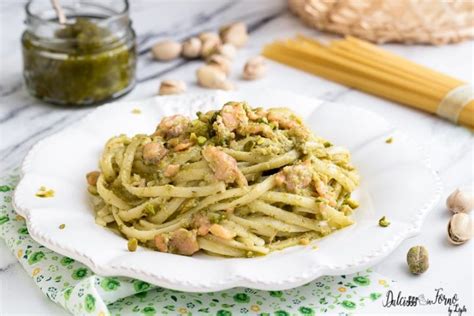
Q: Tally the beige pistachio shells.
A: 11